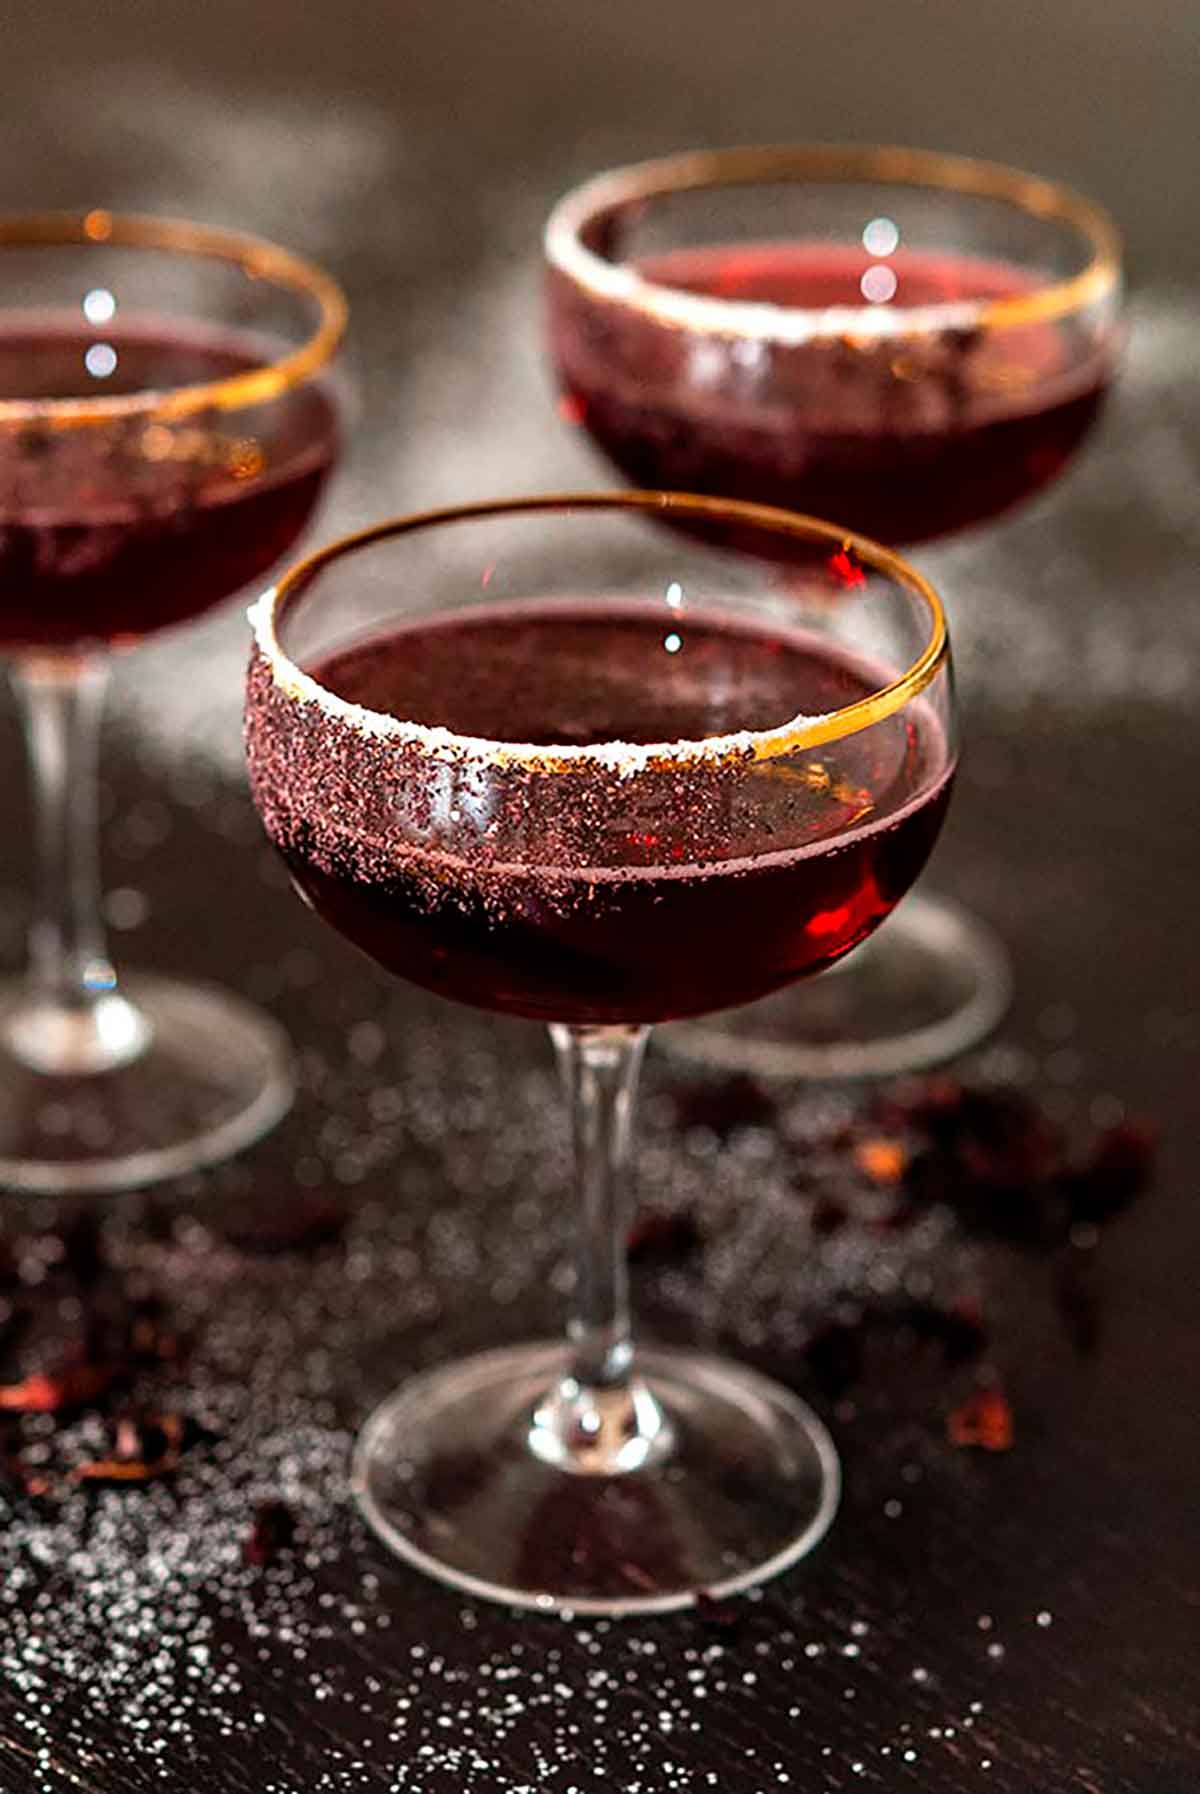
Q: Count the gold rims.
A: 3